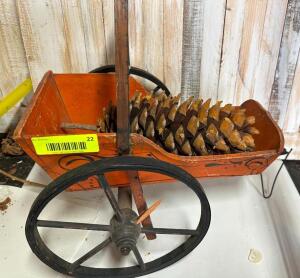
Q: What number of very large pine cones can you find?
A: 1